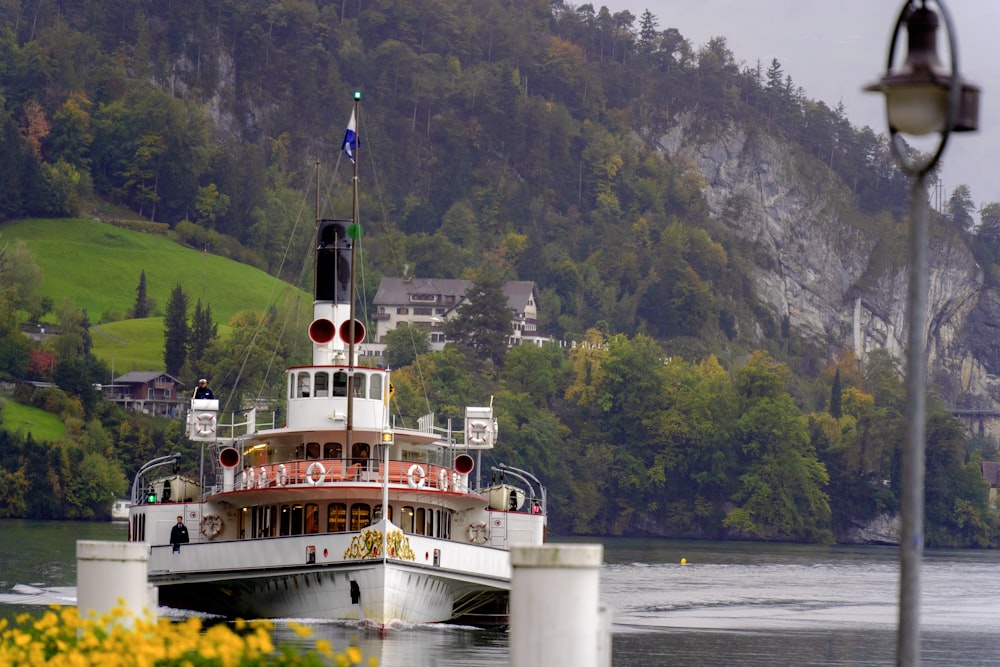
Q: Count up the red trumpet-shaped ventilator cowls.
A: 4